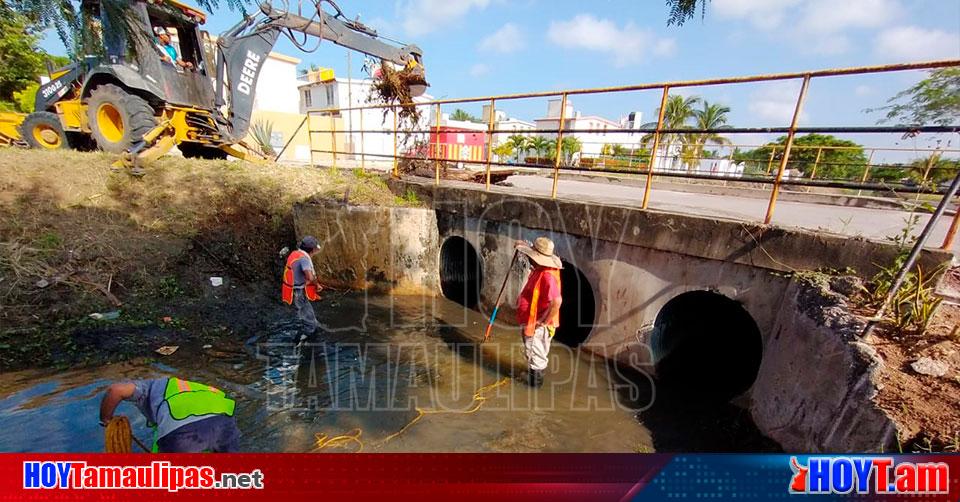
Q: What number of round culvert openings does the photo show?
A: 3